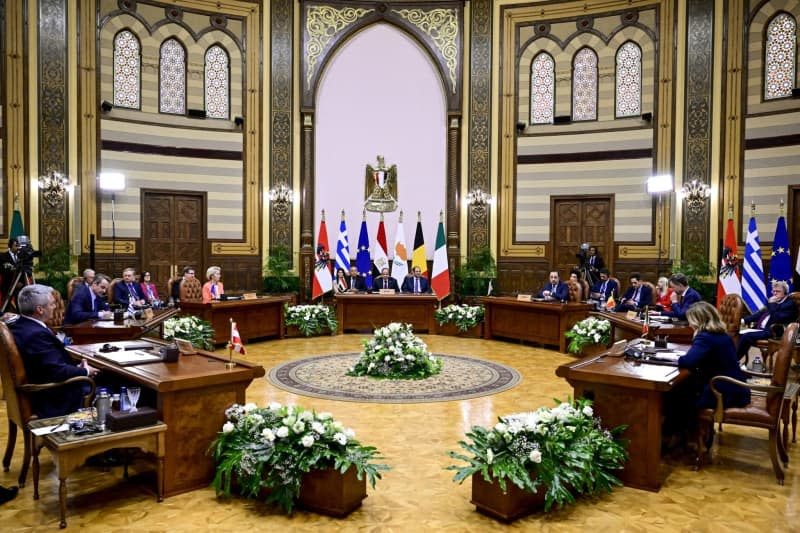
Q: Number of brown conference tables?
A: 7